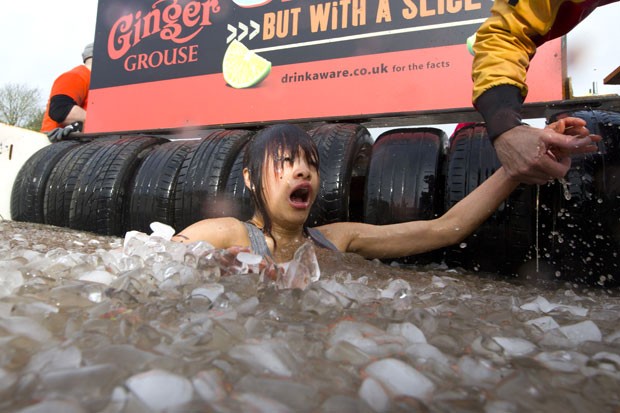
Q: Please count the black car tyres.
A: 10